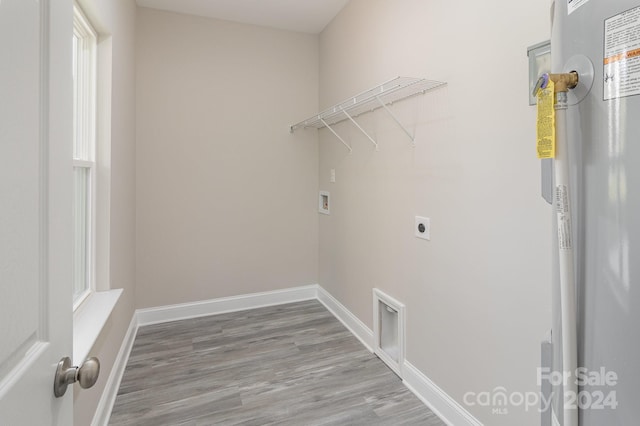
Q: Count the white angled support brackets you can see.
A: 3